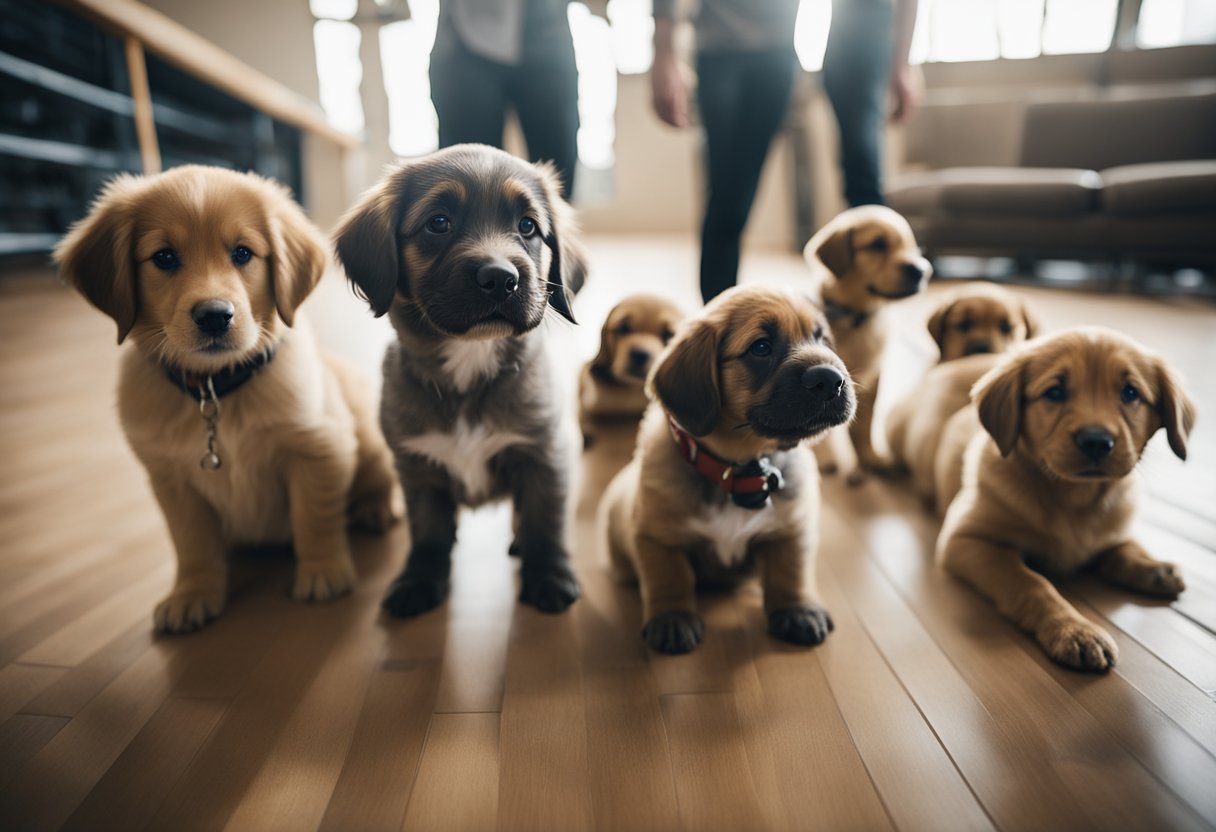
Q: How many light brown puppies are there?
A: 6